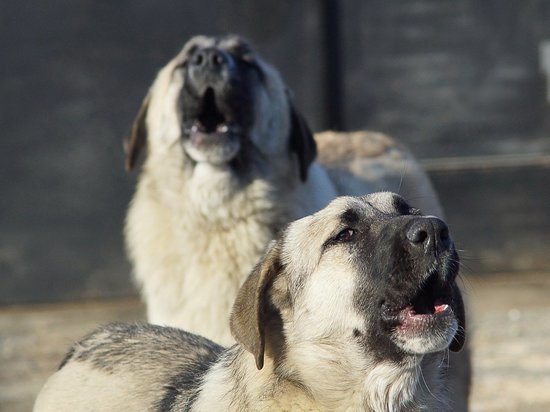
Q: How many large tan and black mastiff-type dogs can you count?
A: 2